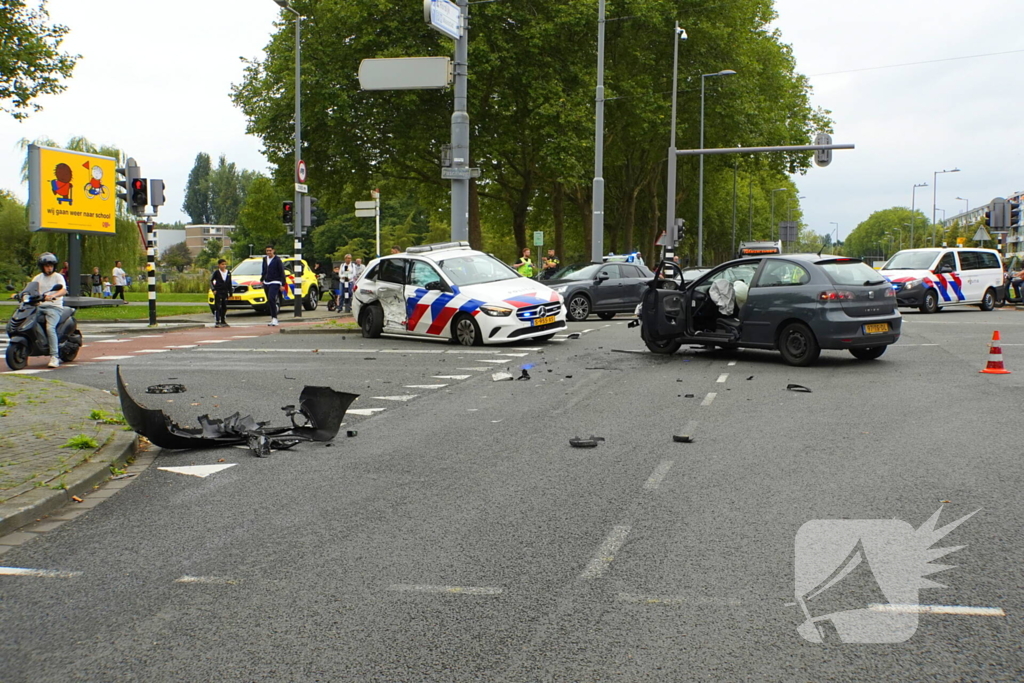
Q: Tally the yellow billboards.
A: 1